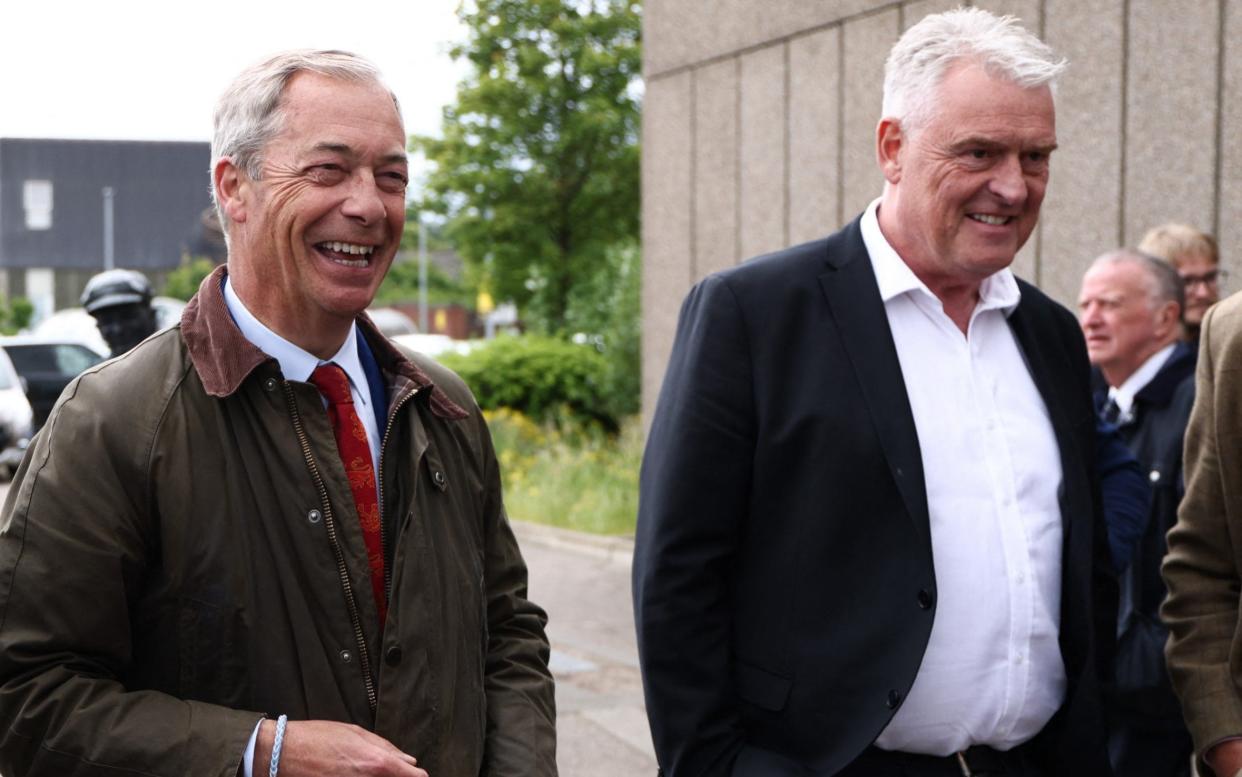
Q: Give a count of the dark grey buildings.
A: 1